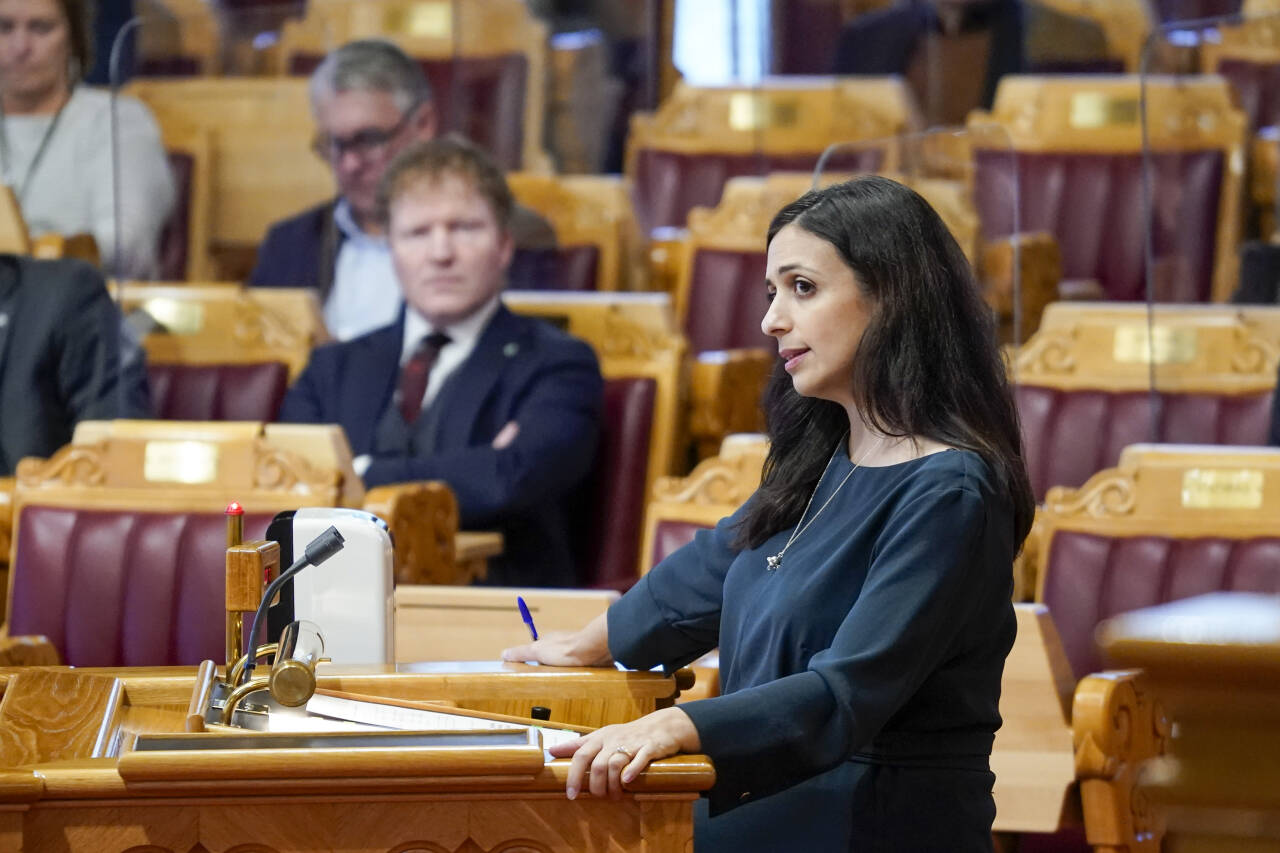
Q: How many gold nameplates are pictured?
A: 7